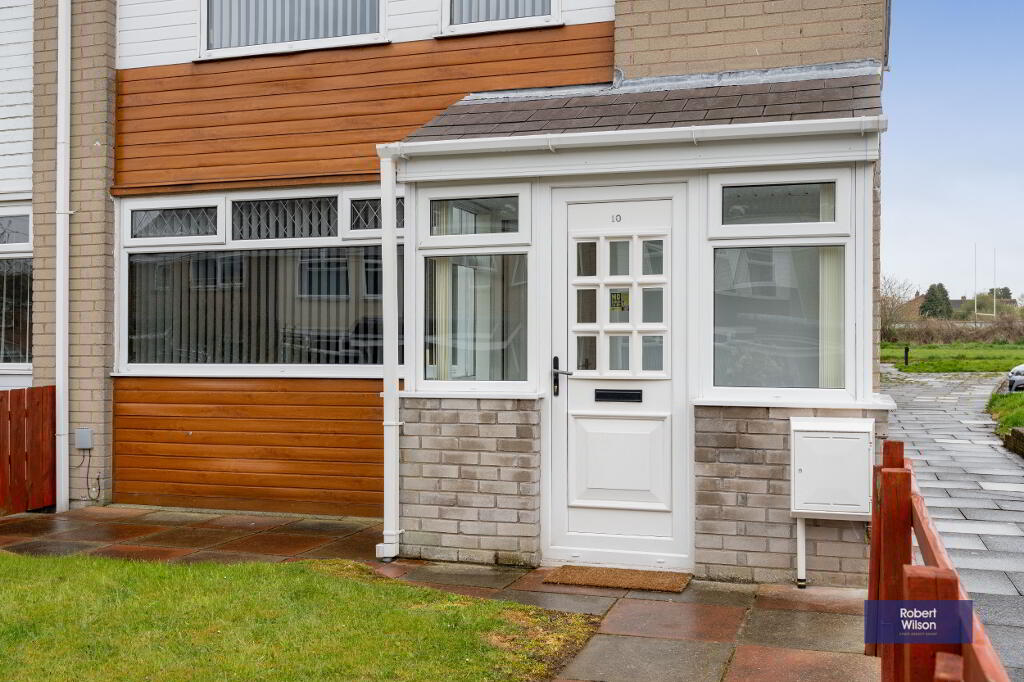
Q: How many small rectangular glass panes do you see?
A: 9